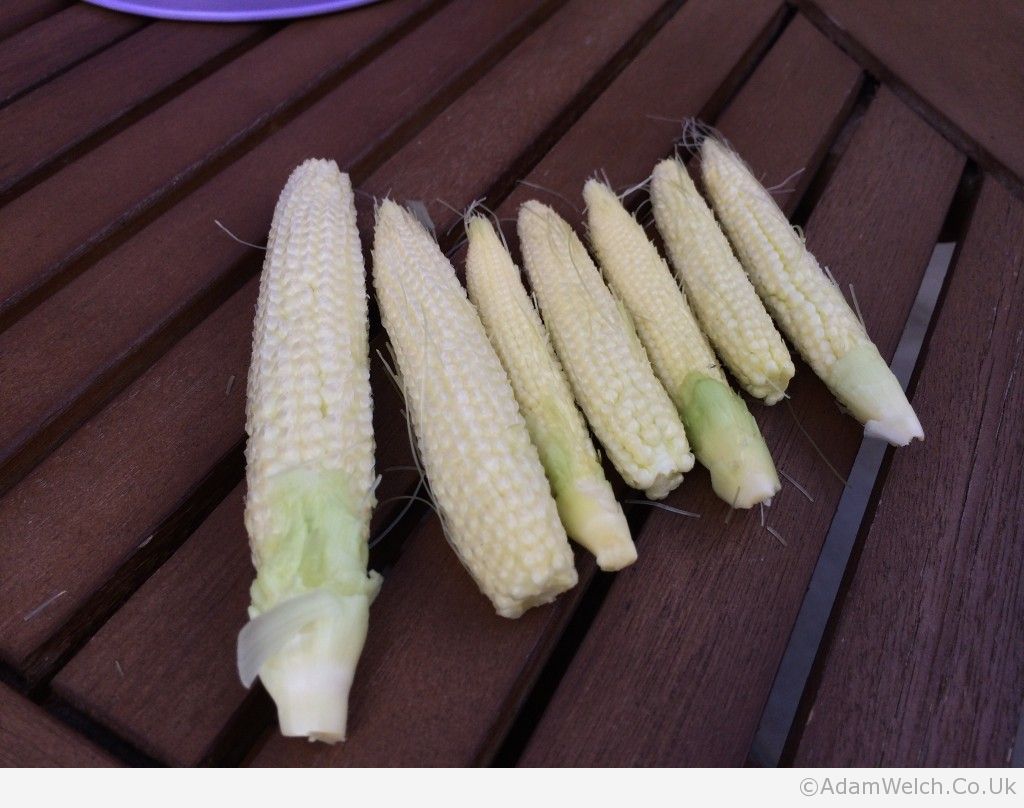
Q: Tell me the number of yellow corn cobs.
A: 7